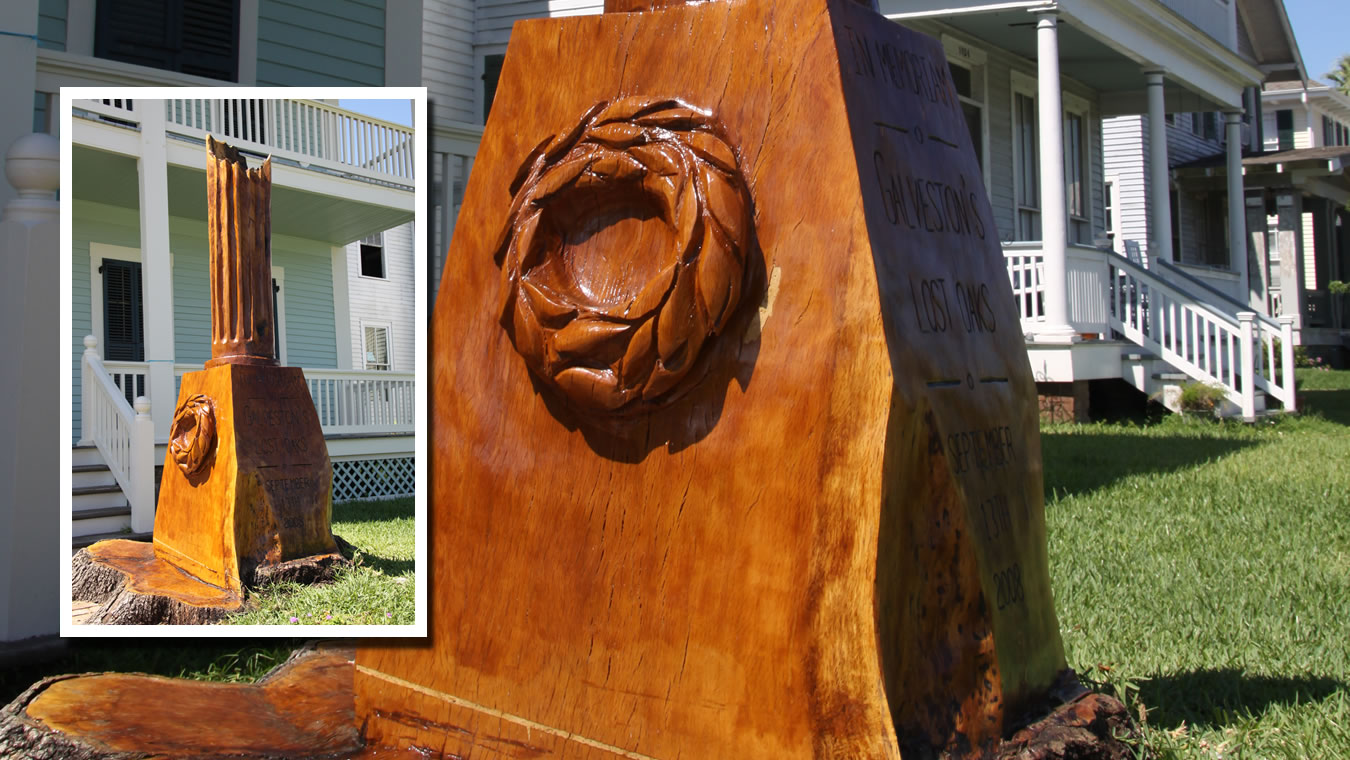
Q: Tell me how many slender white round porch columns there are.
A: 3